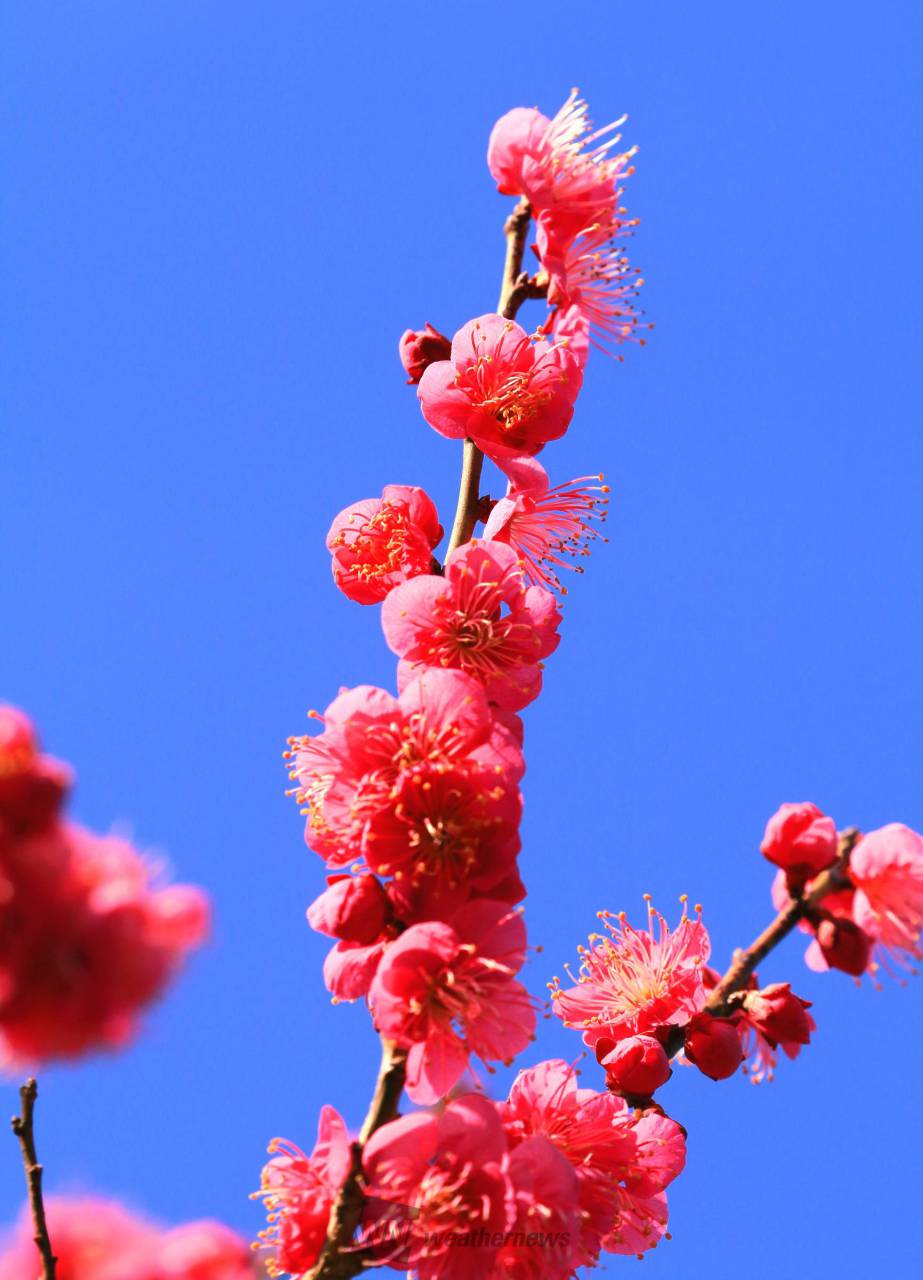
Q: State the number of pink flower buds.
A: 7